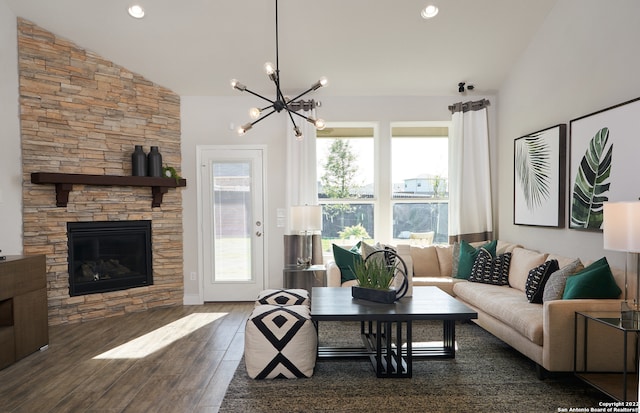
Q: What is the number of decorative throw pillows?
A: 9